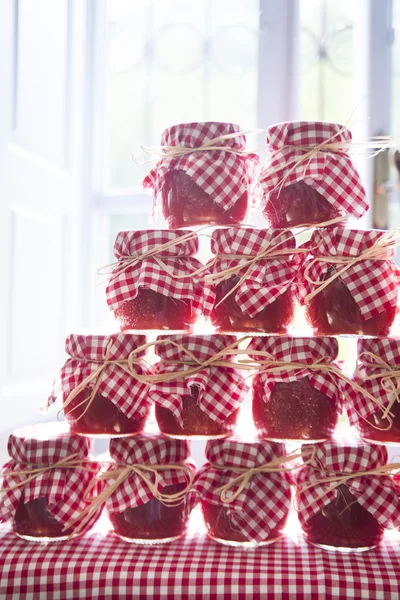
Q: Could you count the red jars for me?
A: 13